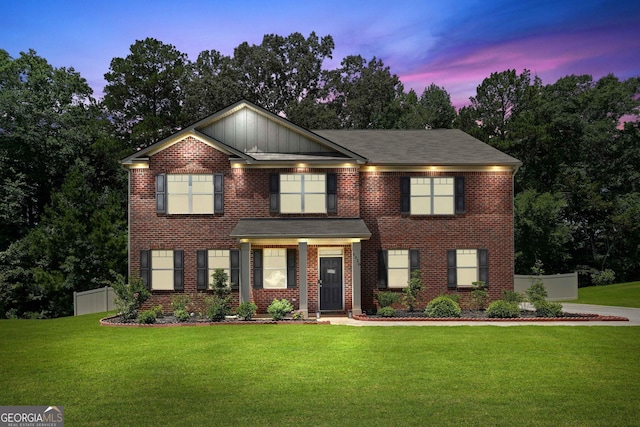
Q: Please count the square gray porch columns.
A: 3